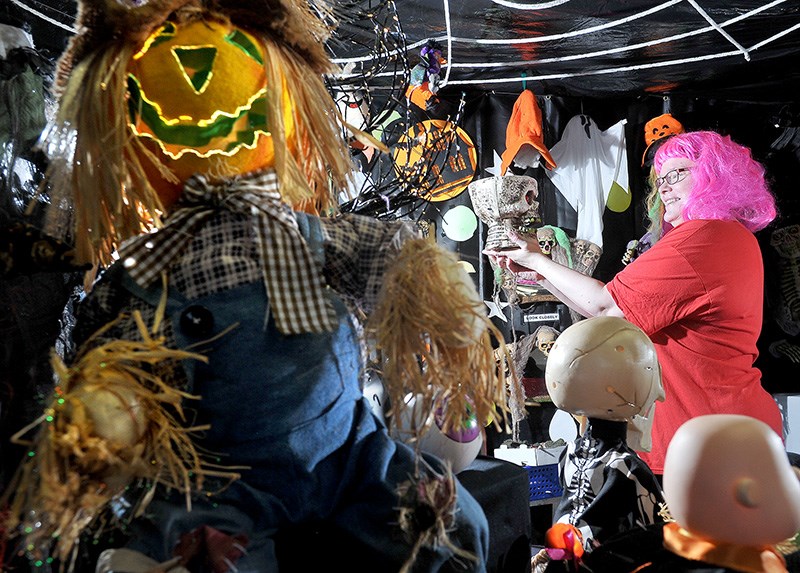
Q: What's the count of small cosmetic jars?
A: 0